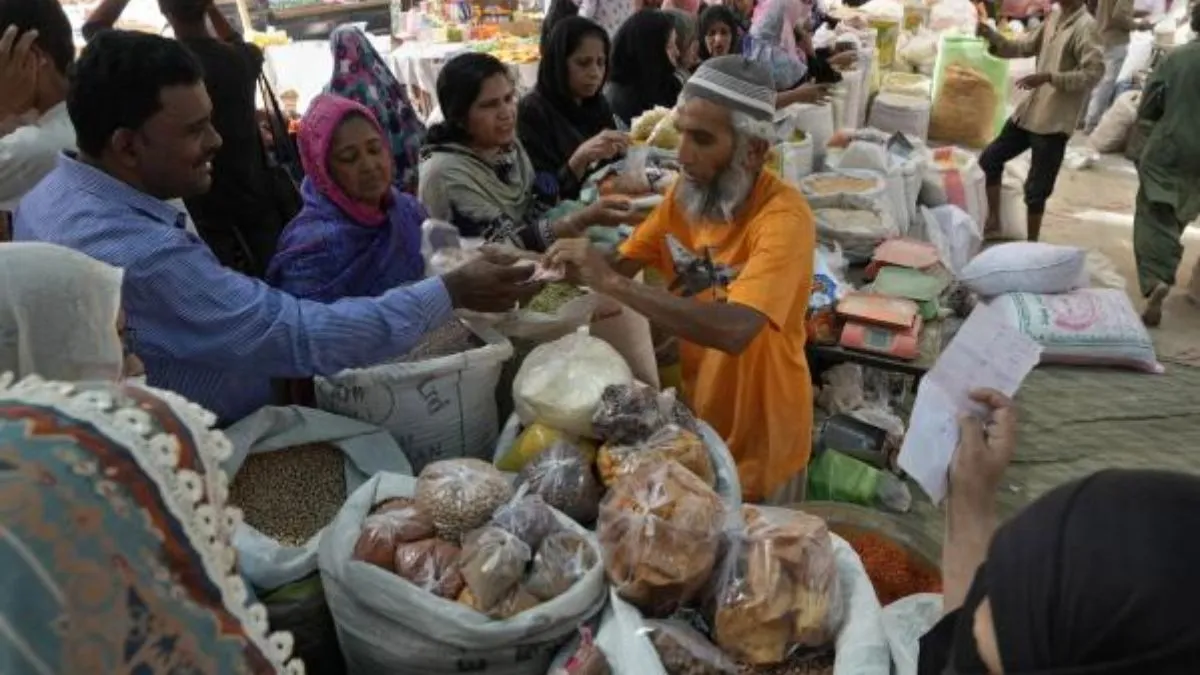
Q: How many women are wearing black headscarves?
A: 4